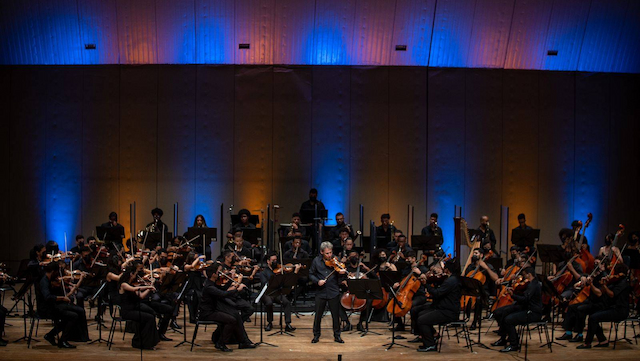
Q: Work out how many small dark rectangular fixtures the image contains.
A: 4